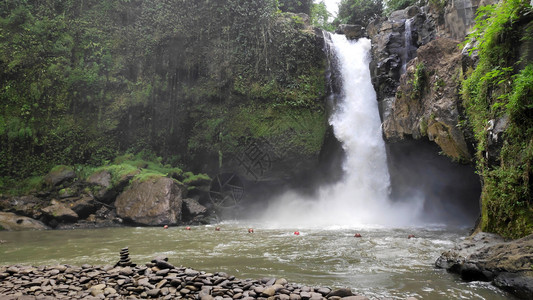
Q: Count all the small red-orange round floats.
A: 7